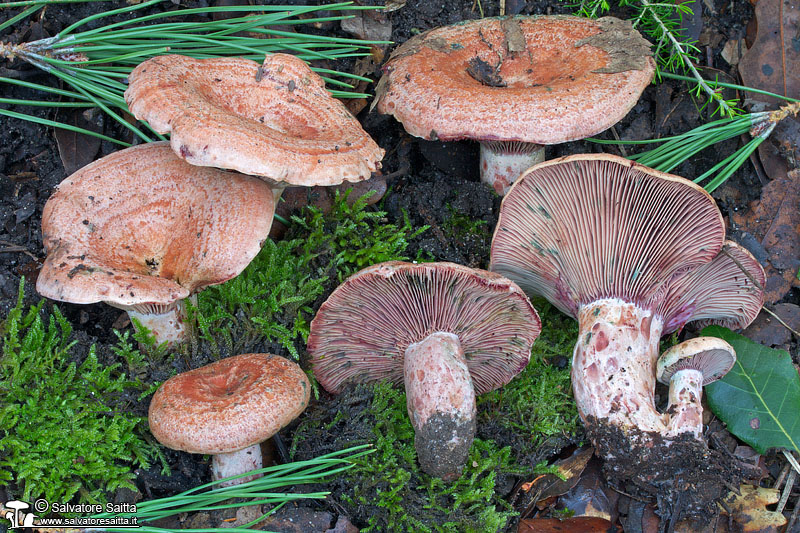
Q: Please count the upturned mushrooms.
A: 3